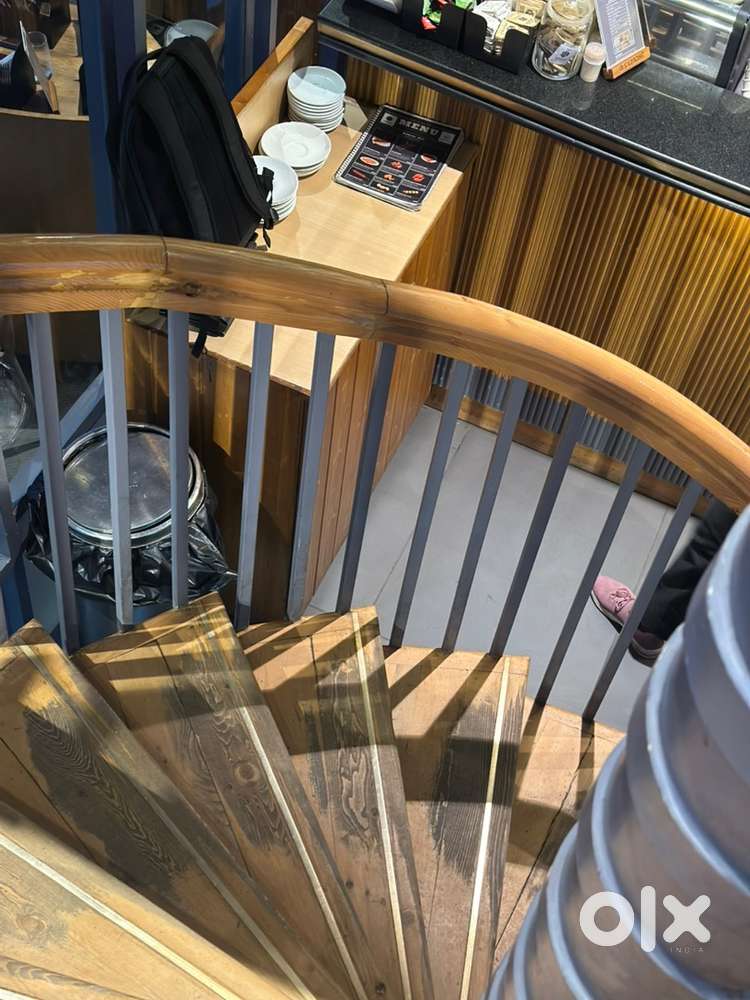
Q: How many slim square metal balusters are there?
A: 11